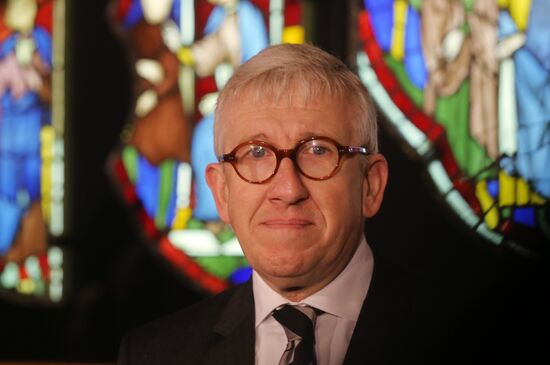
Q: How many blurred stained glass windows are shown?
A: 3